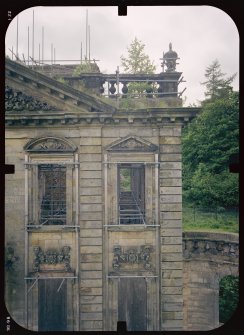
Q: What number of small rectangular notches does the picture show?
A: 4